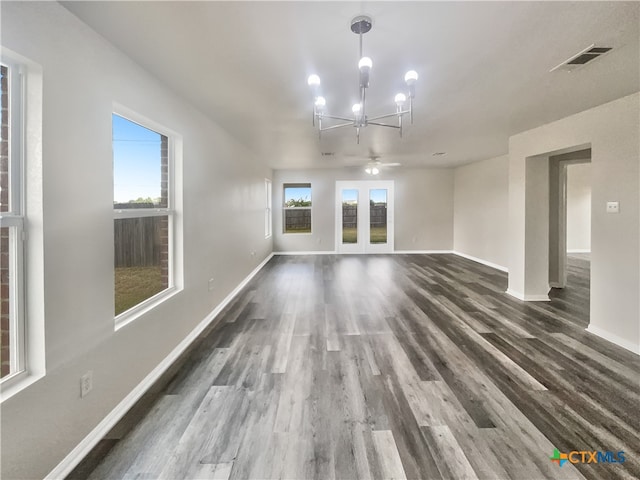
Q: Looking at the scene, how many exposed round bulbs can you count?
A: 6